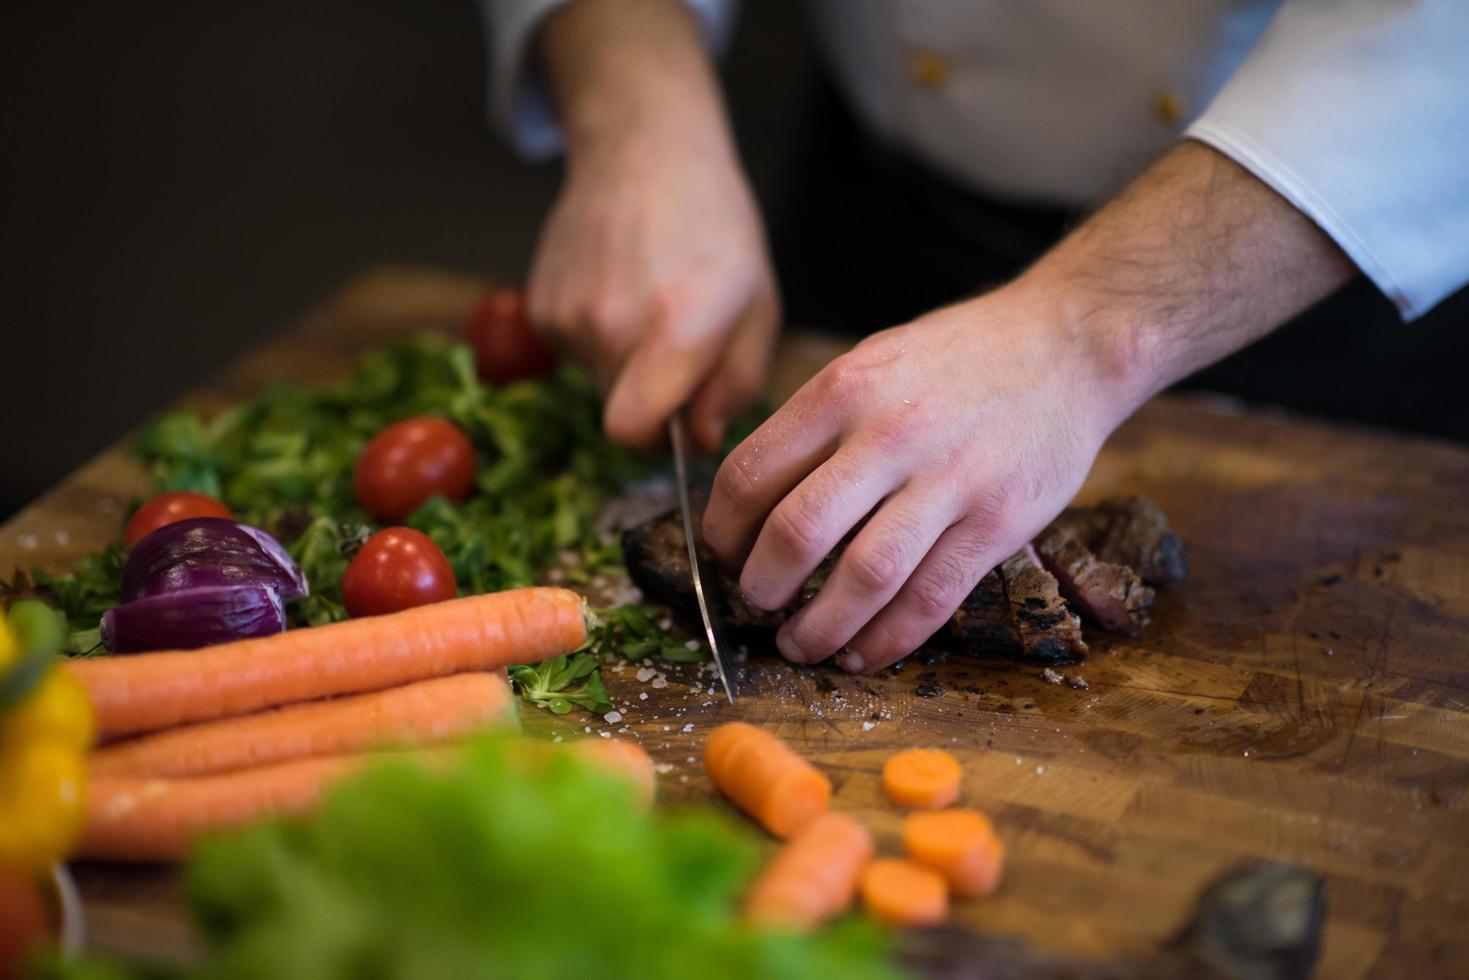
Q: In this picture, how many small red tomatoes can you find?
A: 4